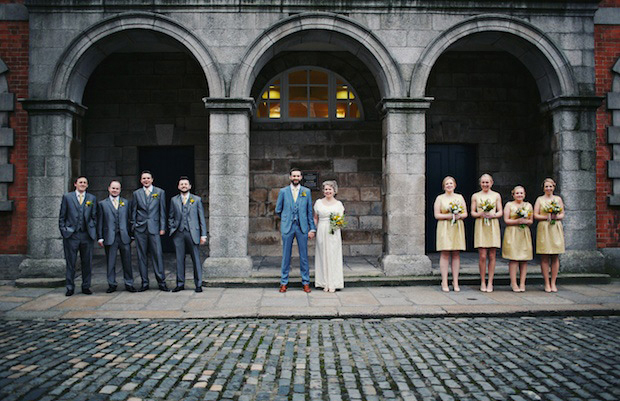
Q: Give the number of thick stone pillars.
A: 4